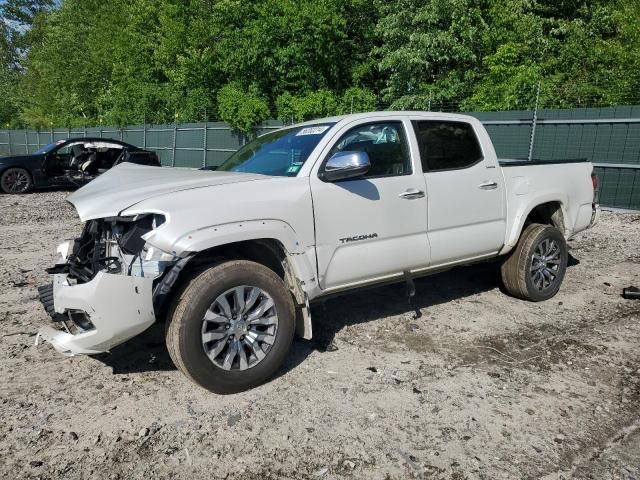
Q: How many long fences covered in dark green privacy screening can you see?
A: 1